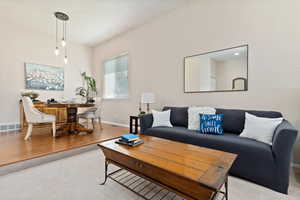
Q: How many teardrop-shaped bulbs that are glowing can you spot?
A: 3